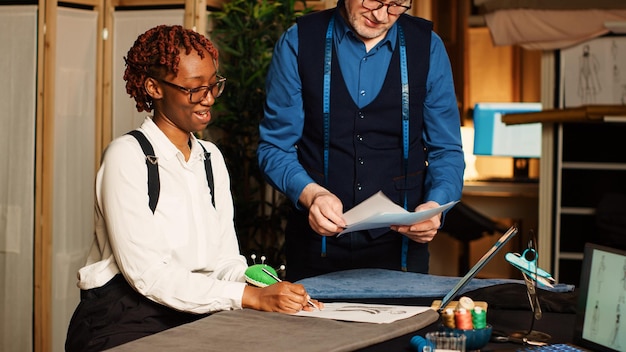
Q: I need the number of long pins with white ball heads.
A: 3